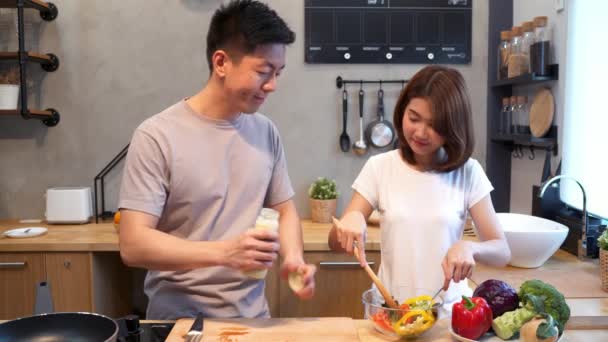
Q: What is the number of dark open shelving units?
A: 2